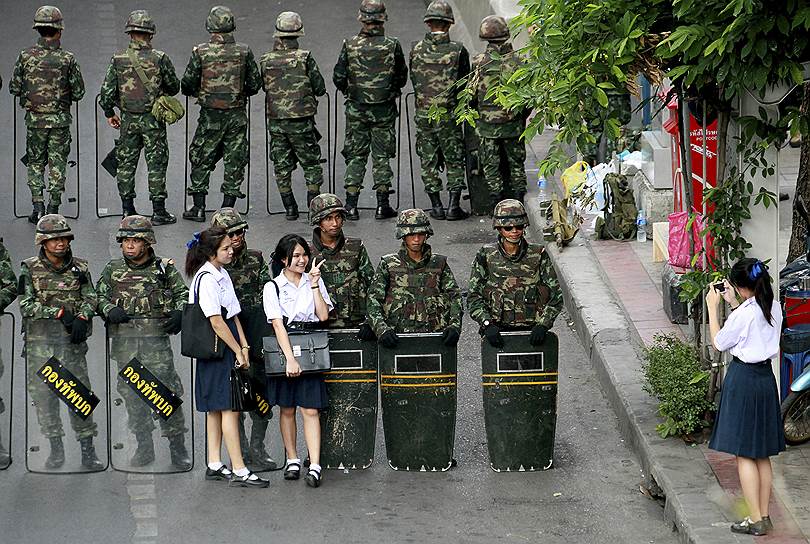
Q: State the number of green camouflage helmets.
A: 13